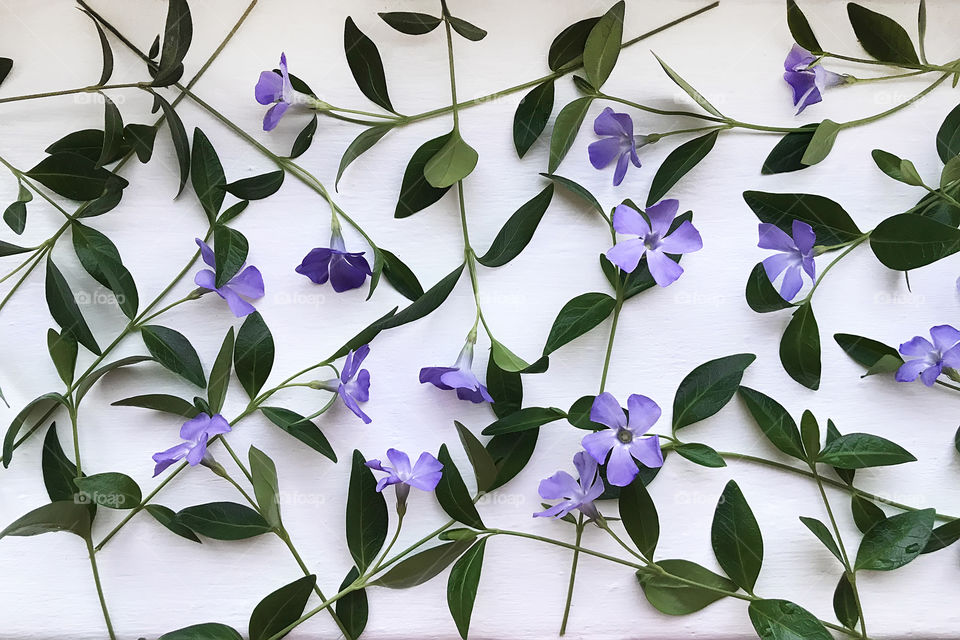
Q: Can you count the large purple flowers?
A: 14